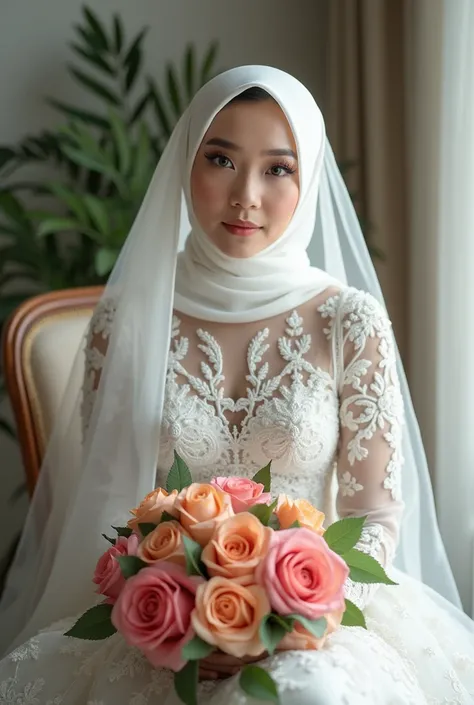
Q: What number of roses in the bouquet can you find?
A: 11